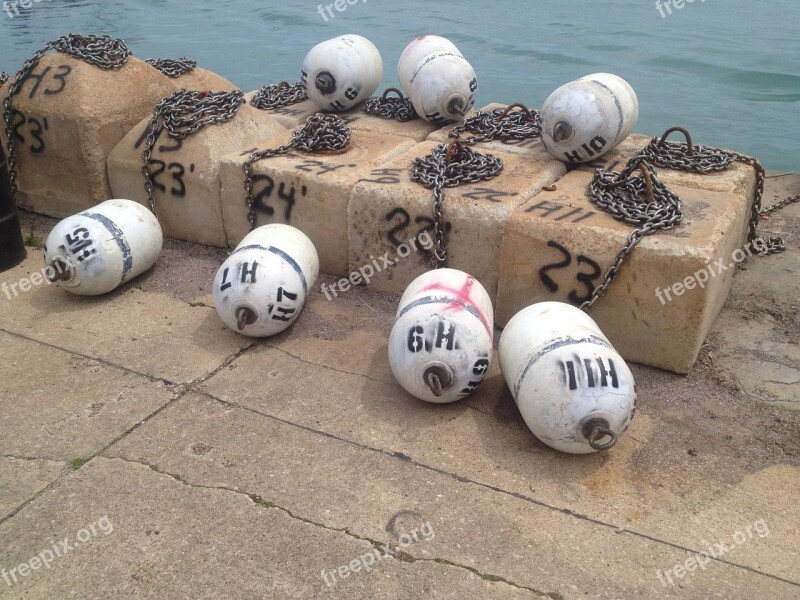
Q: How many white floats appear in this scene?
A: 7